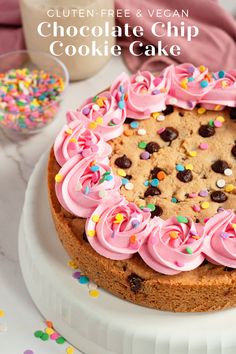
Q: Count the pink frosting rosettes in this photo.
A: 9